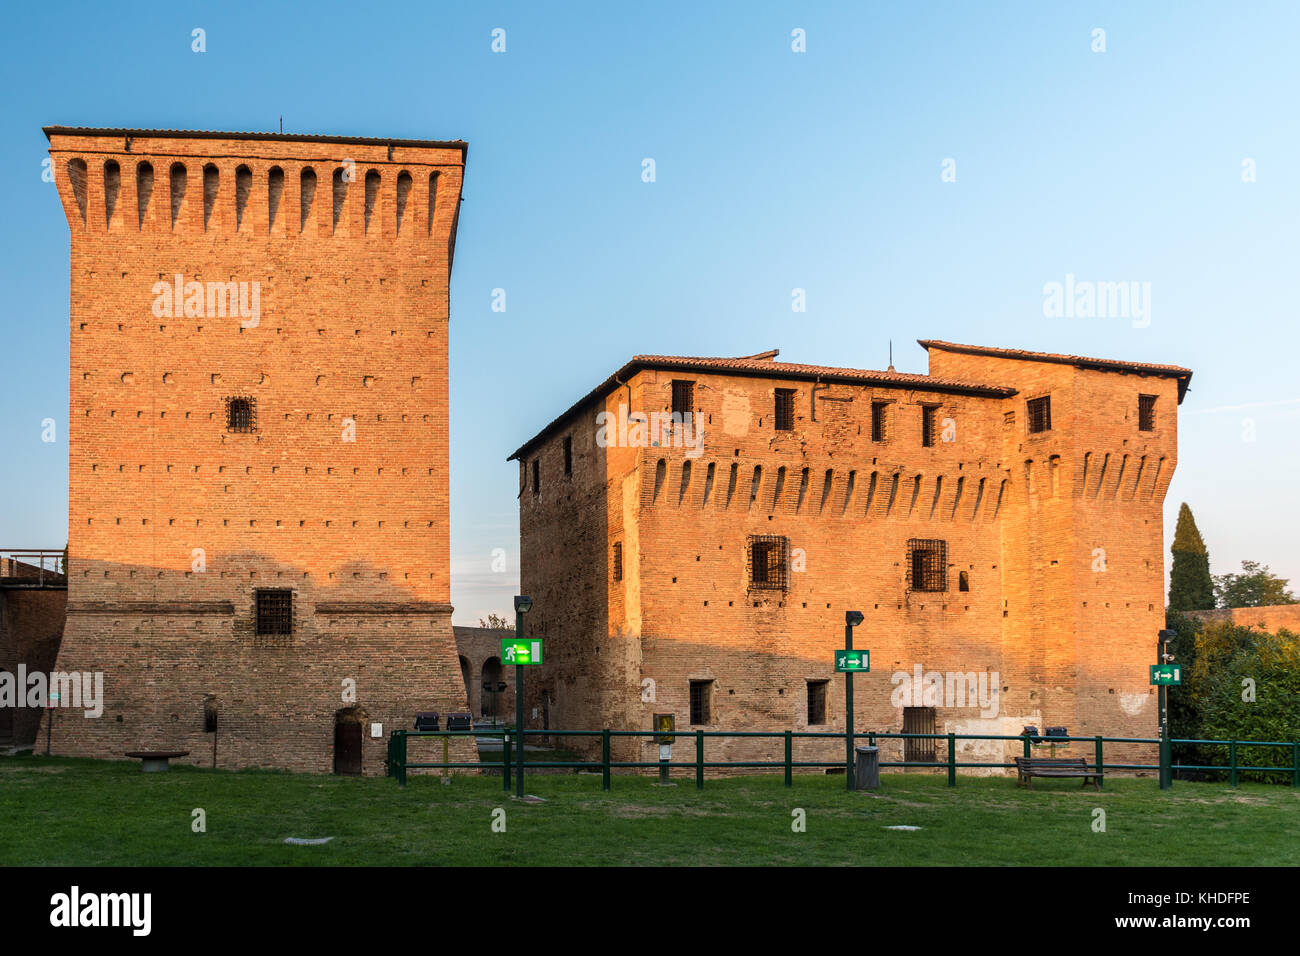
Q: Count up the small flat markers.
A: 2